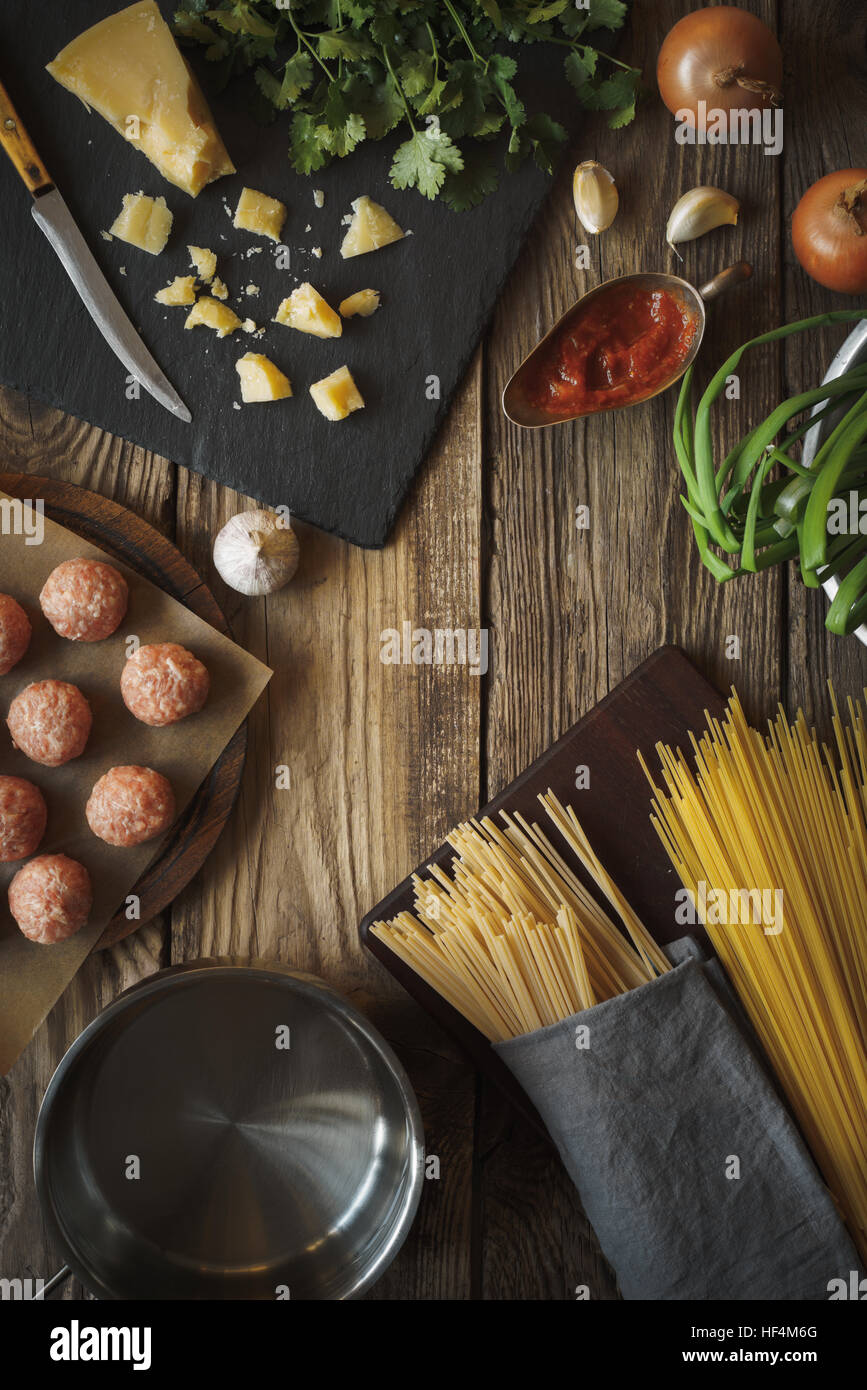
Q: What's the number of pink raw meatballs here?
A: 7